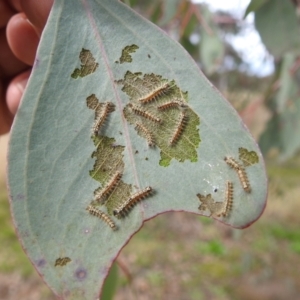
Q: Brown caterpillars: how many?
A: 11